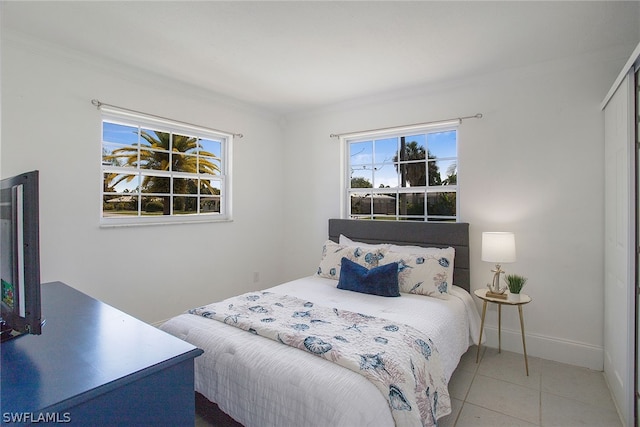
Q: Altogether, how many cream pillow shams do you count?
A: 2